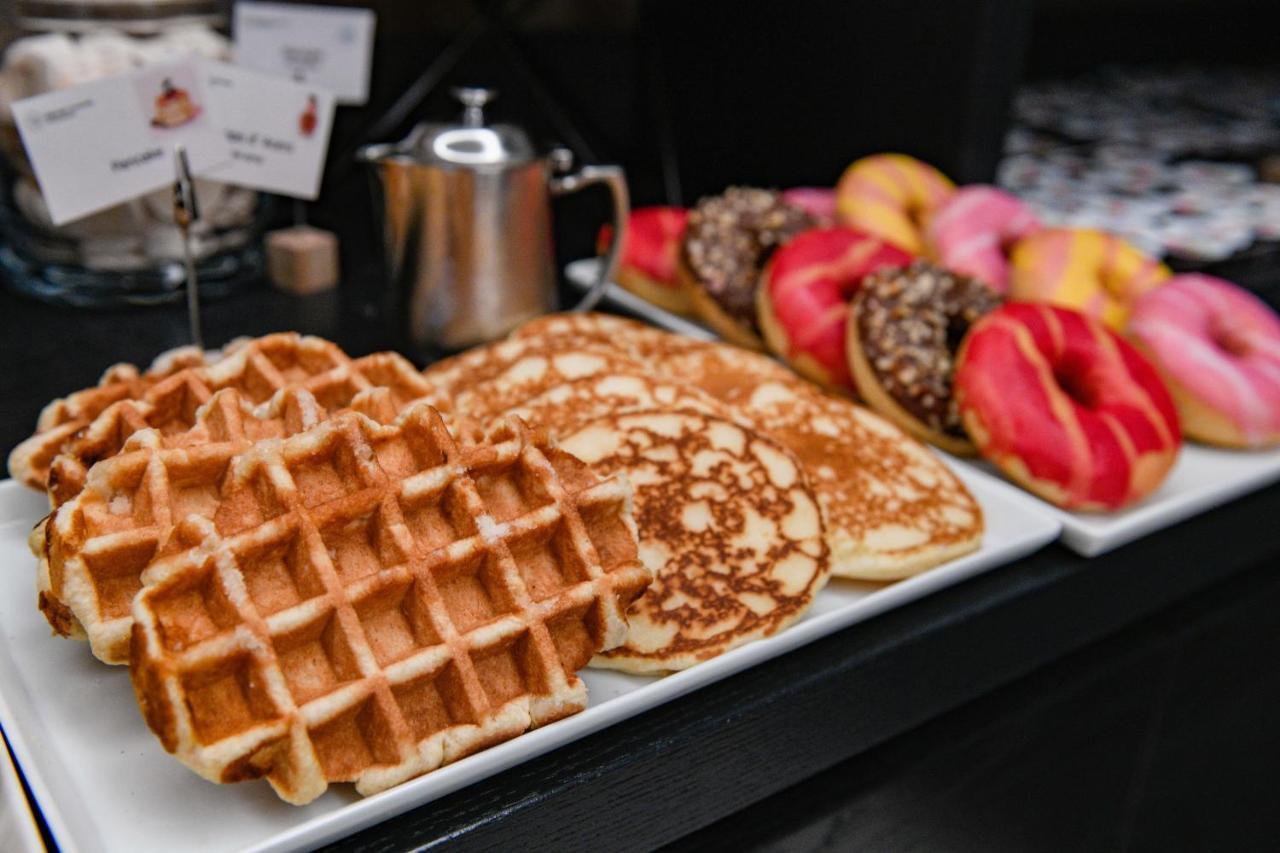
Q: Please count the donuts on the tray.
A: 10